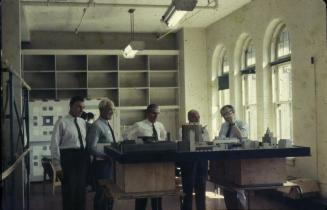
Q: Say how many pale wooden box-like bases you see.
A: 2